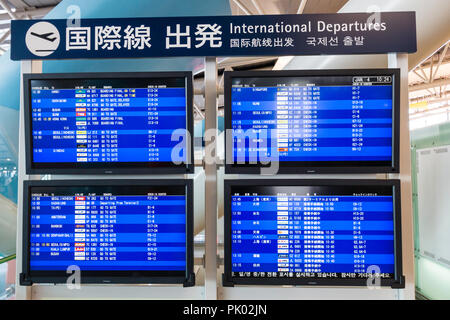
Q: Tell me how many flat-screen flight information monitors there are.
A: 4